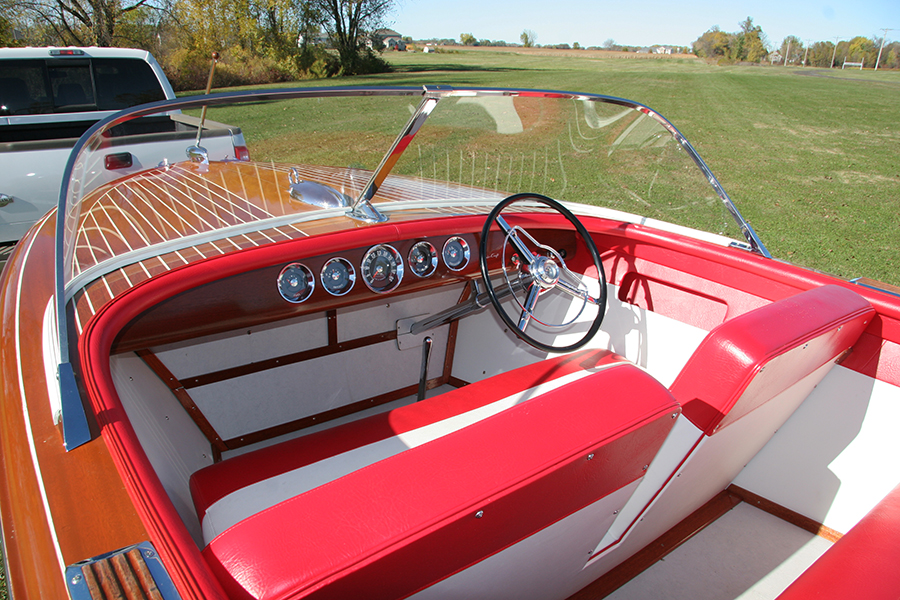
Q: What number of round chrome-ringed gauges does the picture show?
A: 5